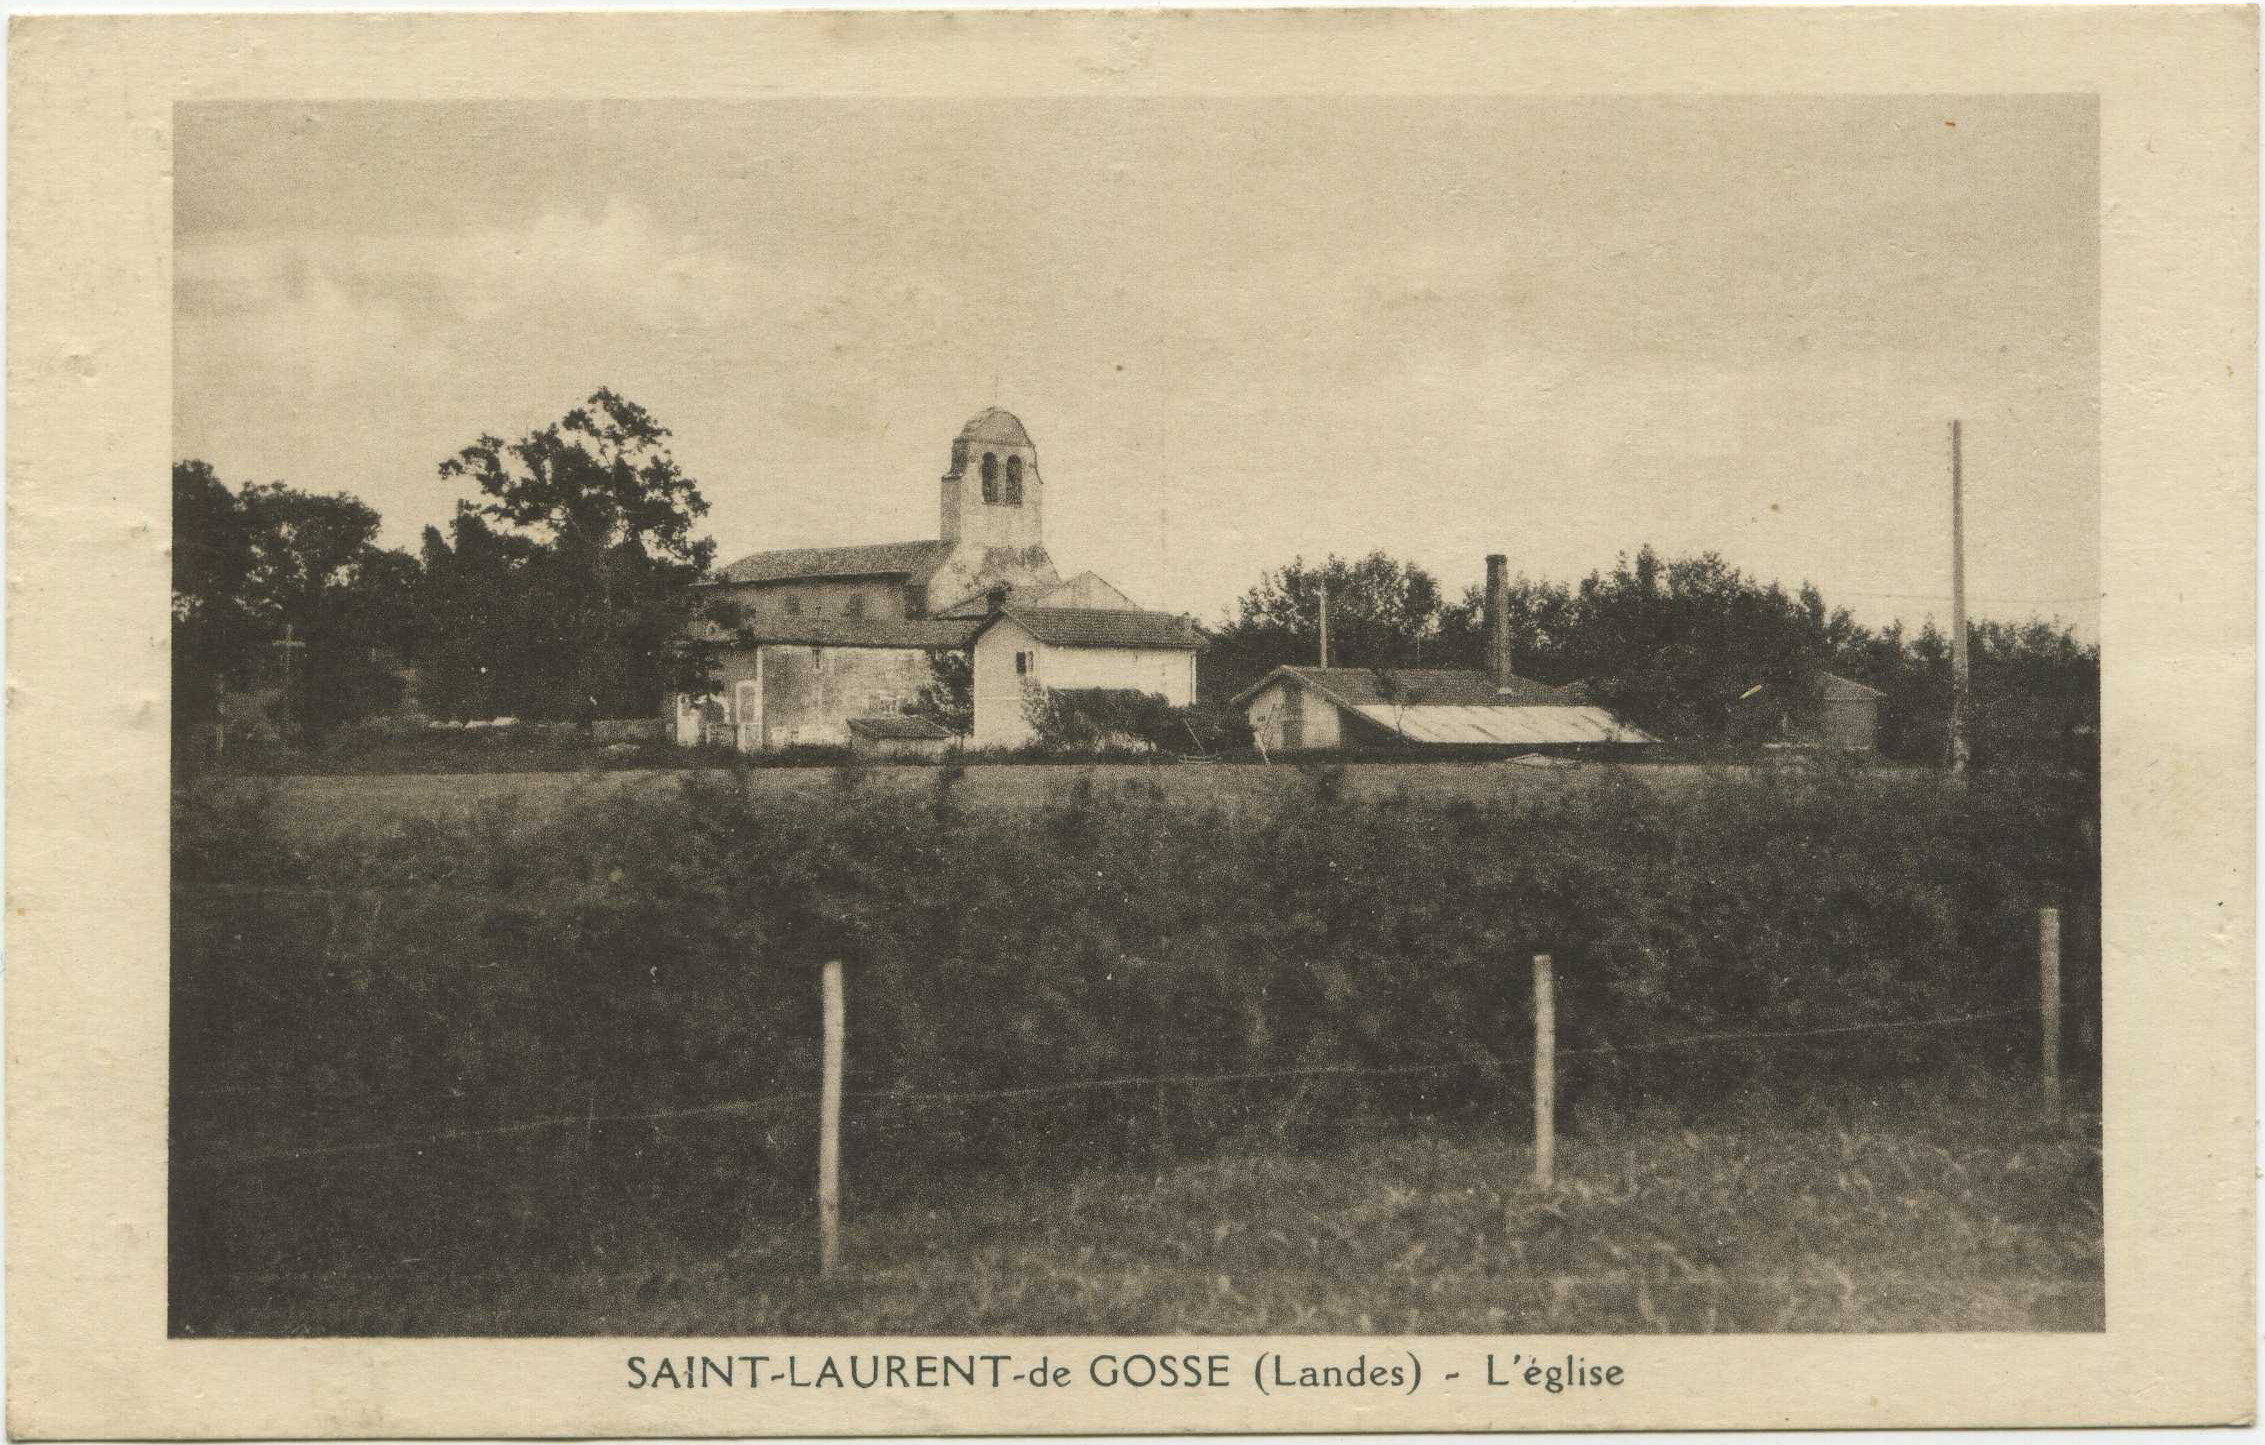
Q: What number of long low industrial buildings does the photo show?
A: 1